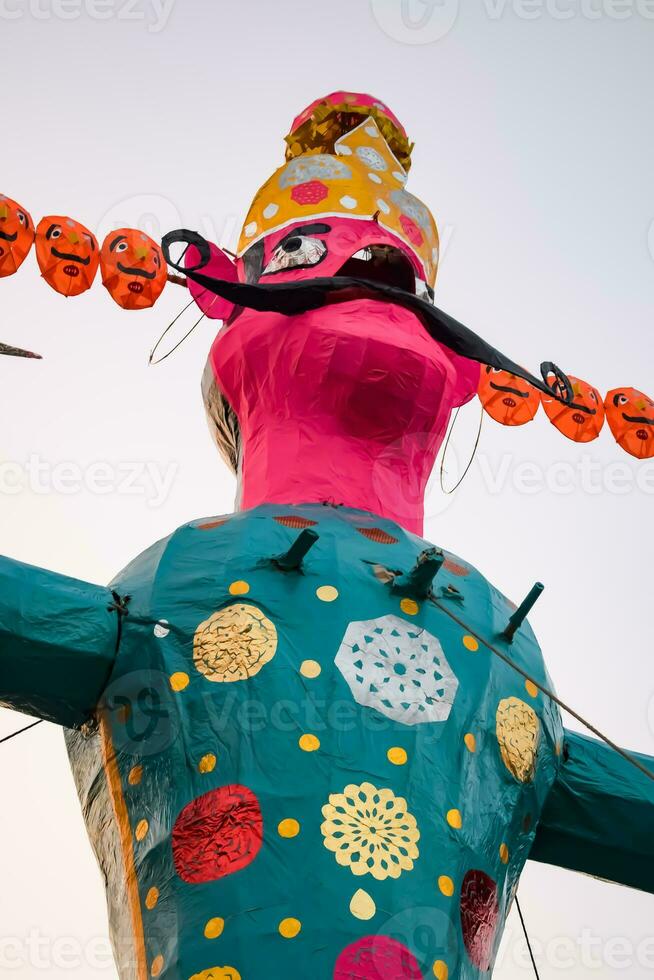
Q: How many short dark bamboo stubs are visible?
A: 3